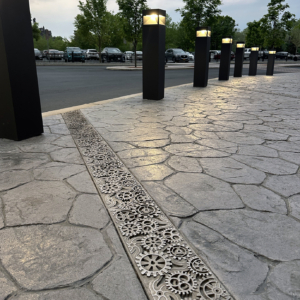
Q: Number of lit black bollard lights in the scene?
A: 6